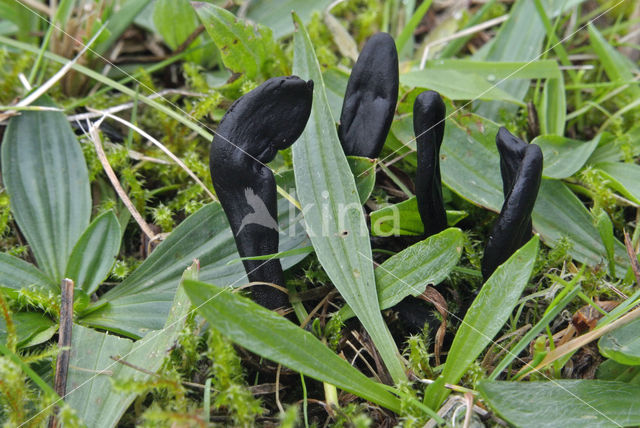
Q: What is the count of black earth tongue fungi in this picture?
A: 4